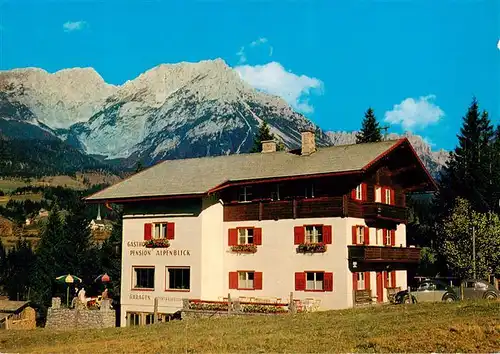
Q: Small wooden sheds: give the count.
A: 1